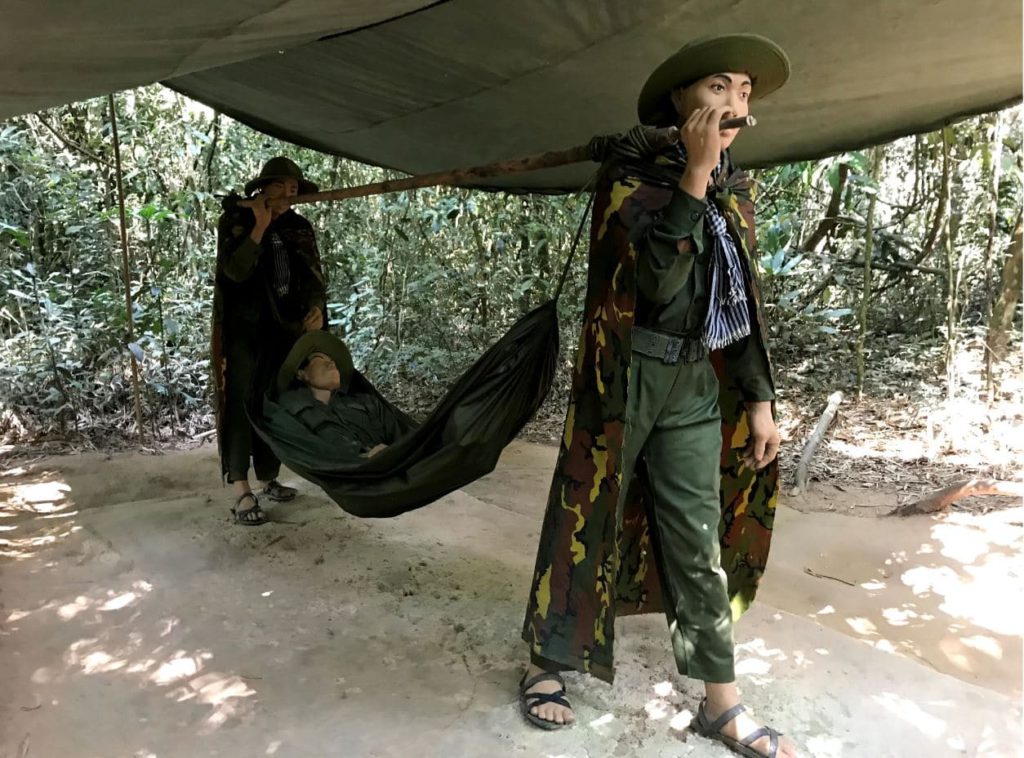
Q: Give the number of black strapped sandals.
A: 4